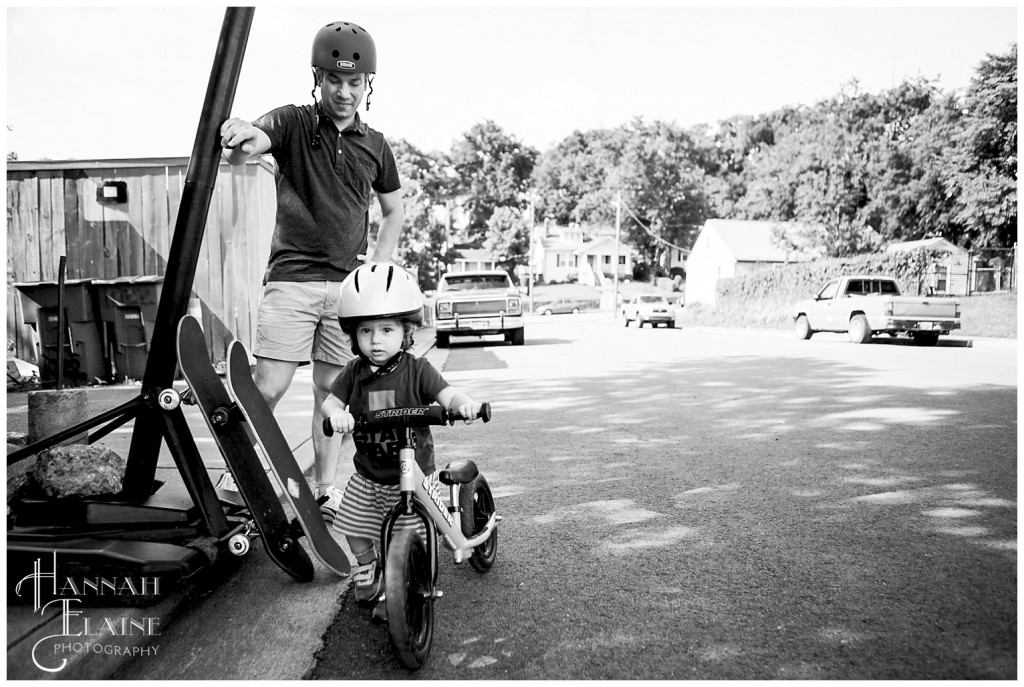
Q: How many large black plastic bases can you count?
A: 1